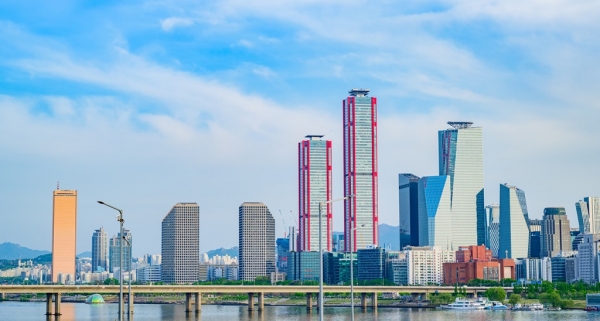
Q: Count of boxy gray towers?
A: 2